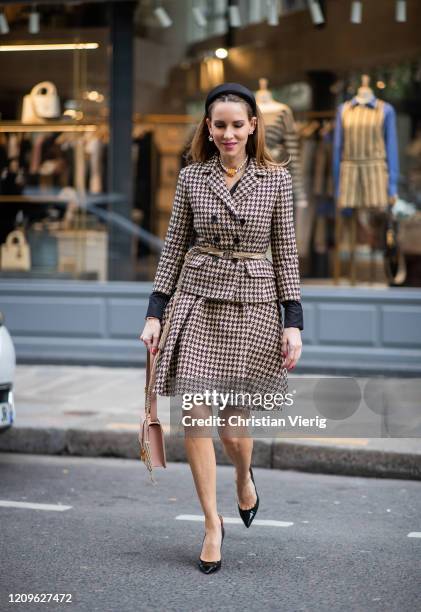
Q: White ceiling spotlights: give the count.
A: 9